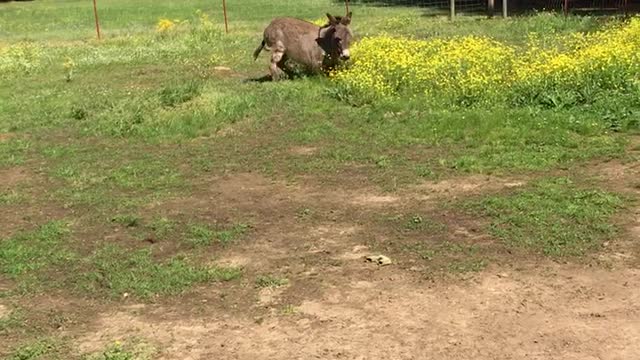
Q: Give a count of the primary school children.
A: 0